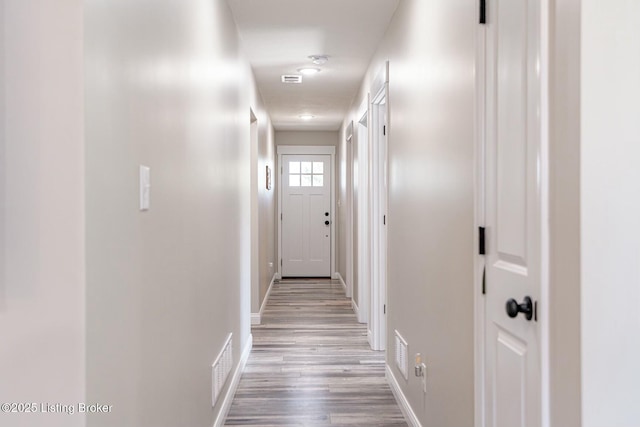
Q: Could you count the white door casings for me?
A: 5